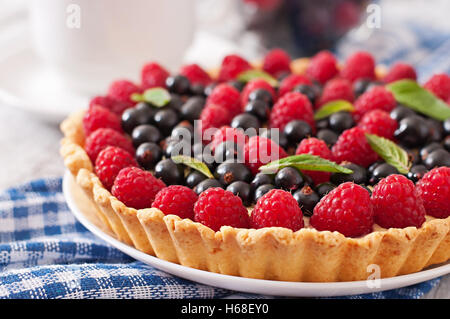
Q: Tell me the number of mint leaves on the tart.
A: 7